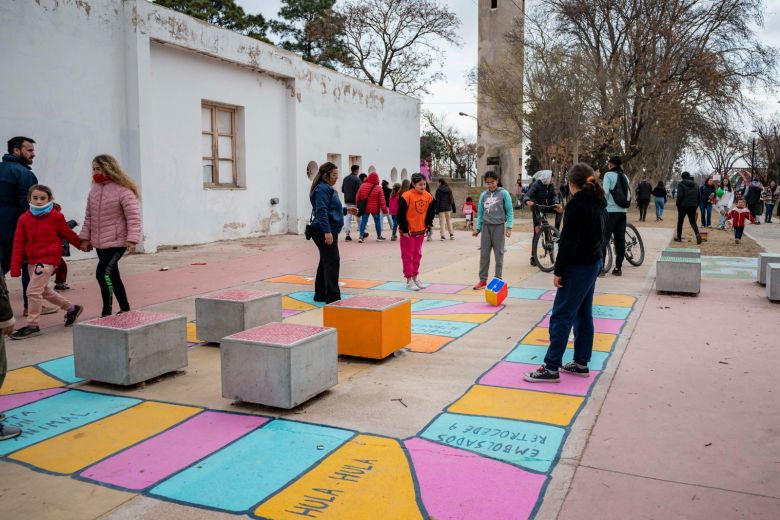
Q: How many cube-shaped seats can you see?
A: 8